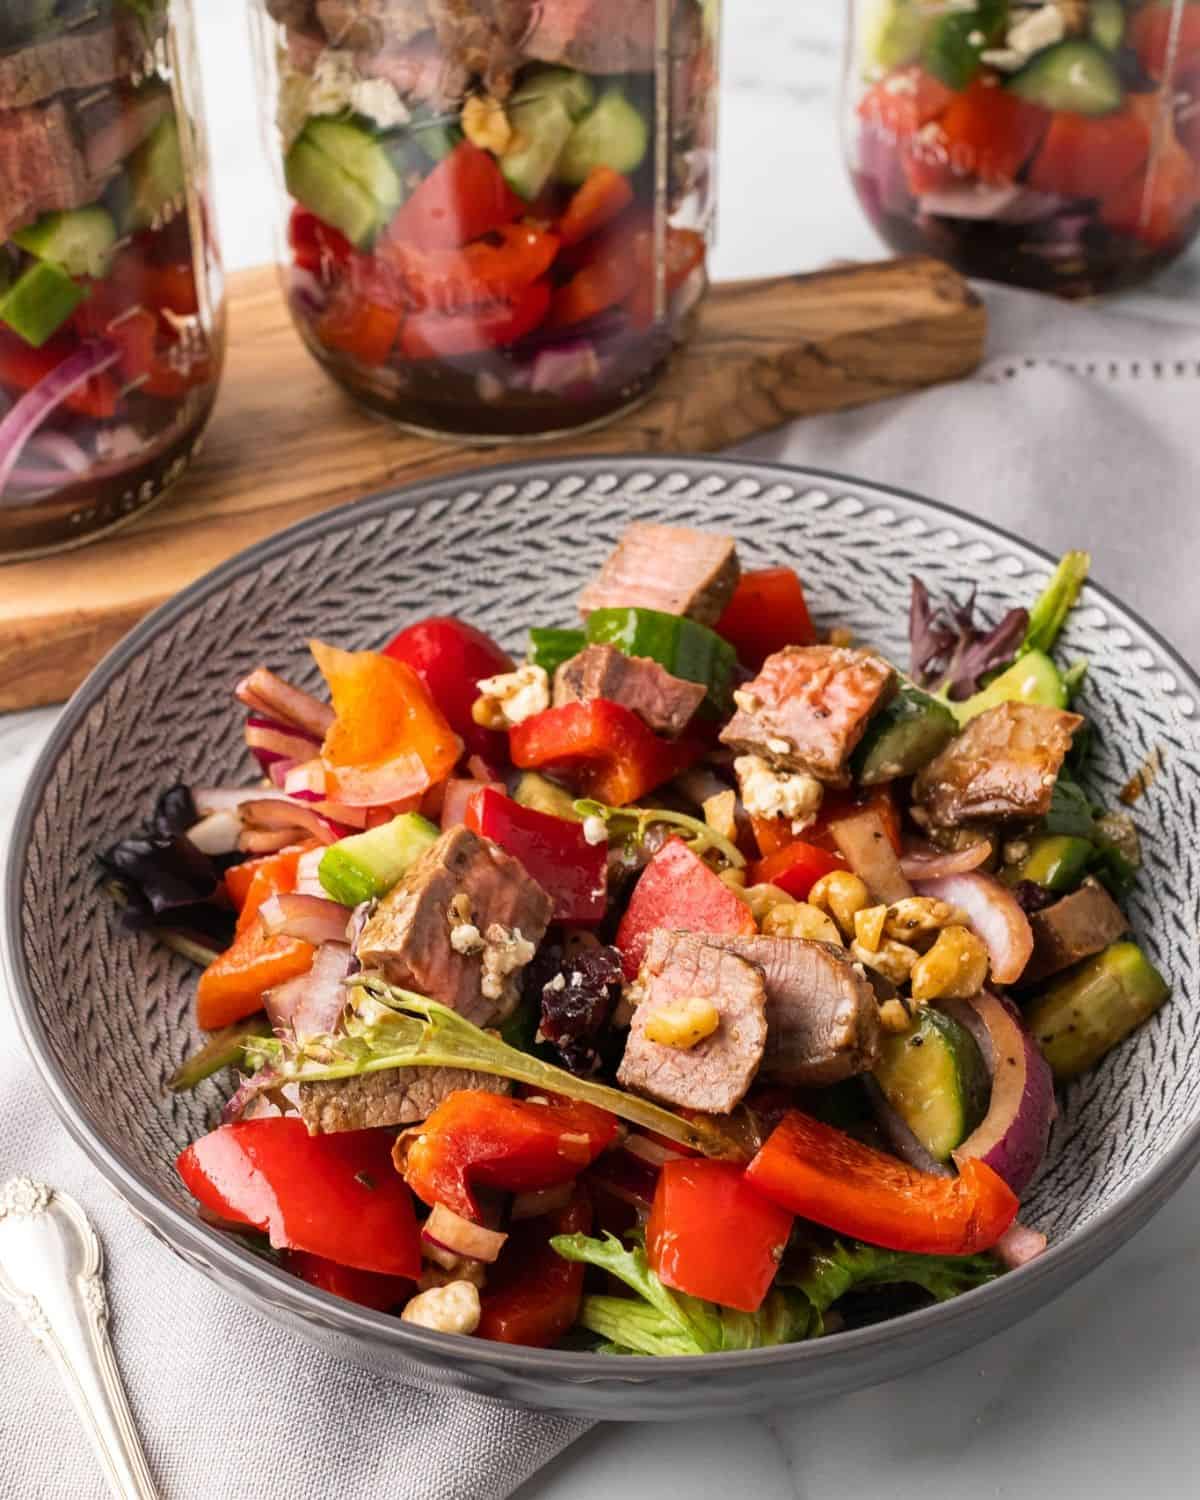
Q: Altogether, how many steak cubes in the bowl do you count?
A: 9